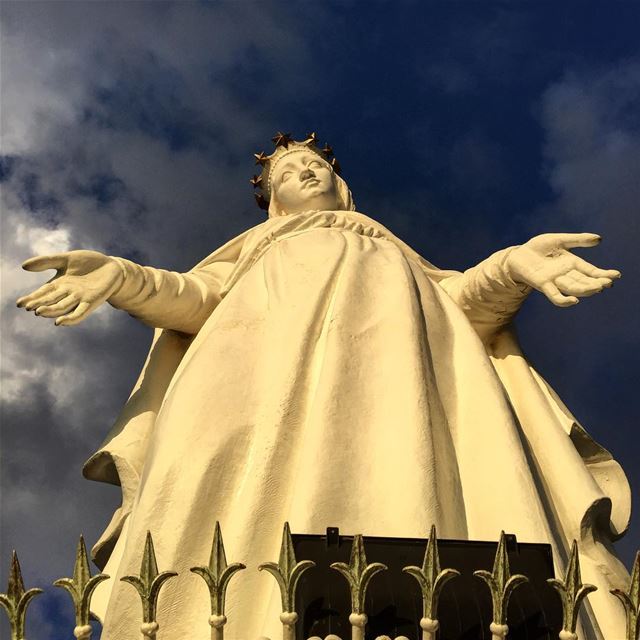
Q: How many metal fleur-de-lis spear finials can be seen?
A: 10